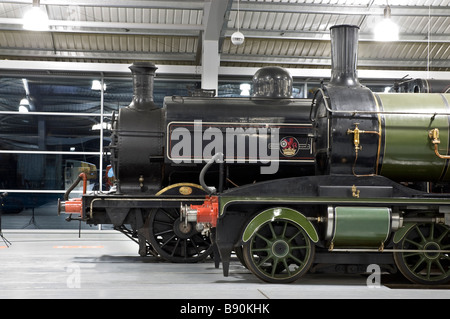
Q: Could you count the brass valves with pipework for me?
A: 2